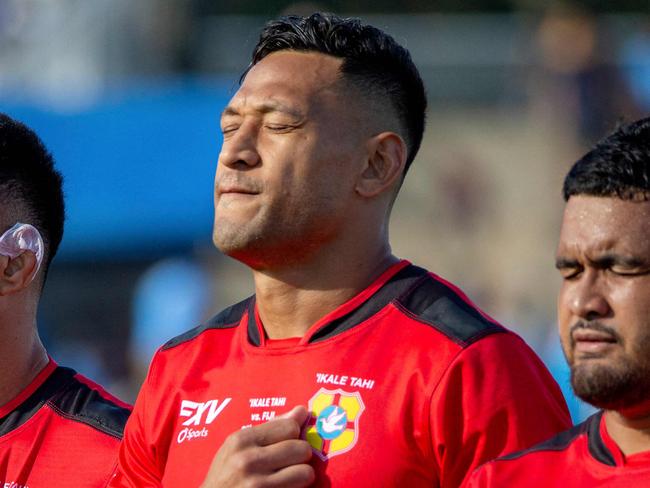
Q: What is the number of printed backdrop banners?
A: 0